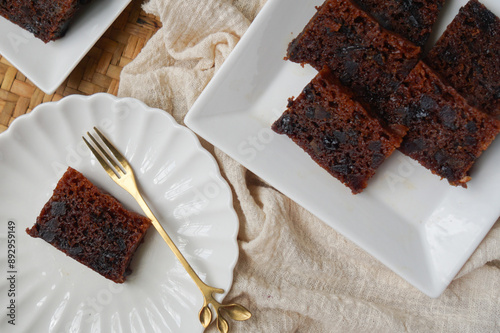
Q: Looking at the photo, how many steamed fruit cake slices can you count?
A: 7